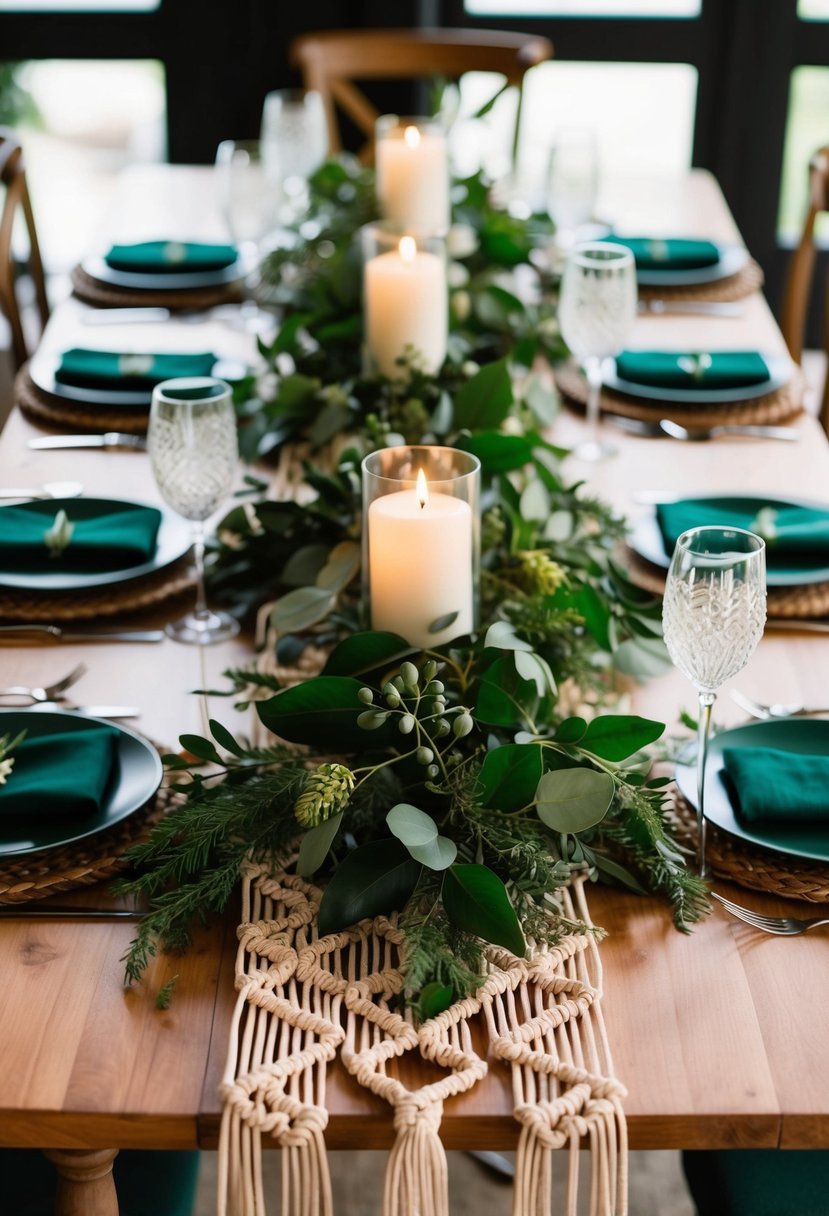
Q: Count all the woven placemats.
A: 8